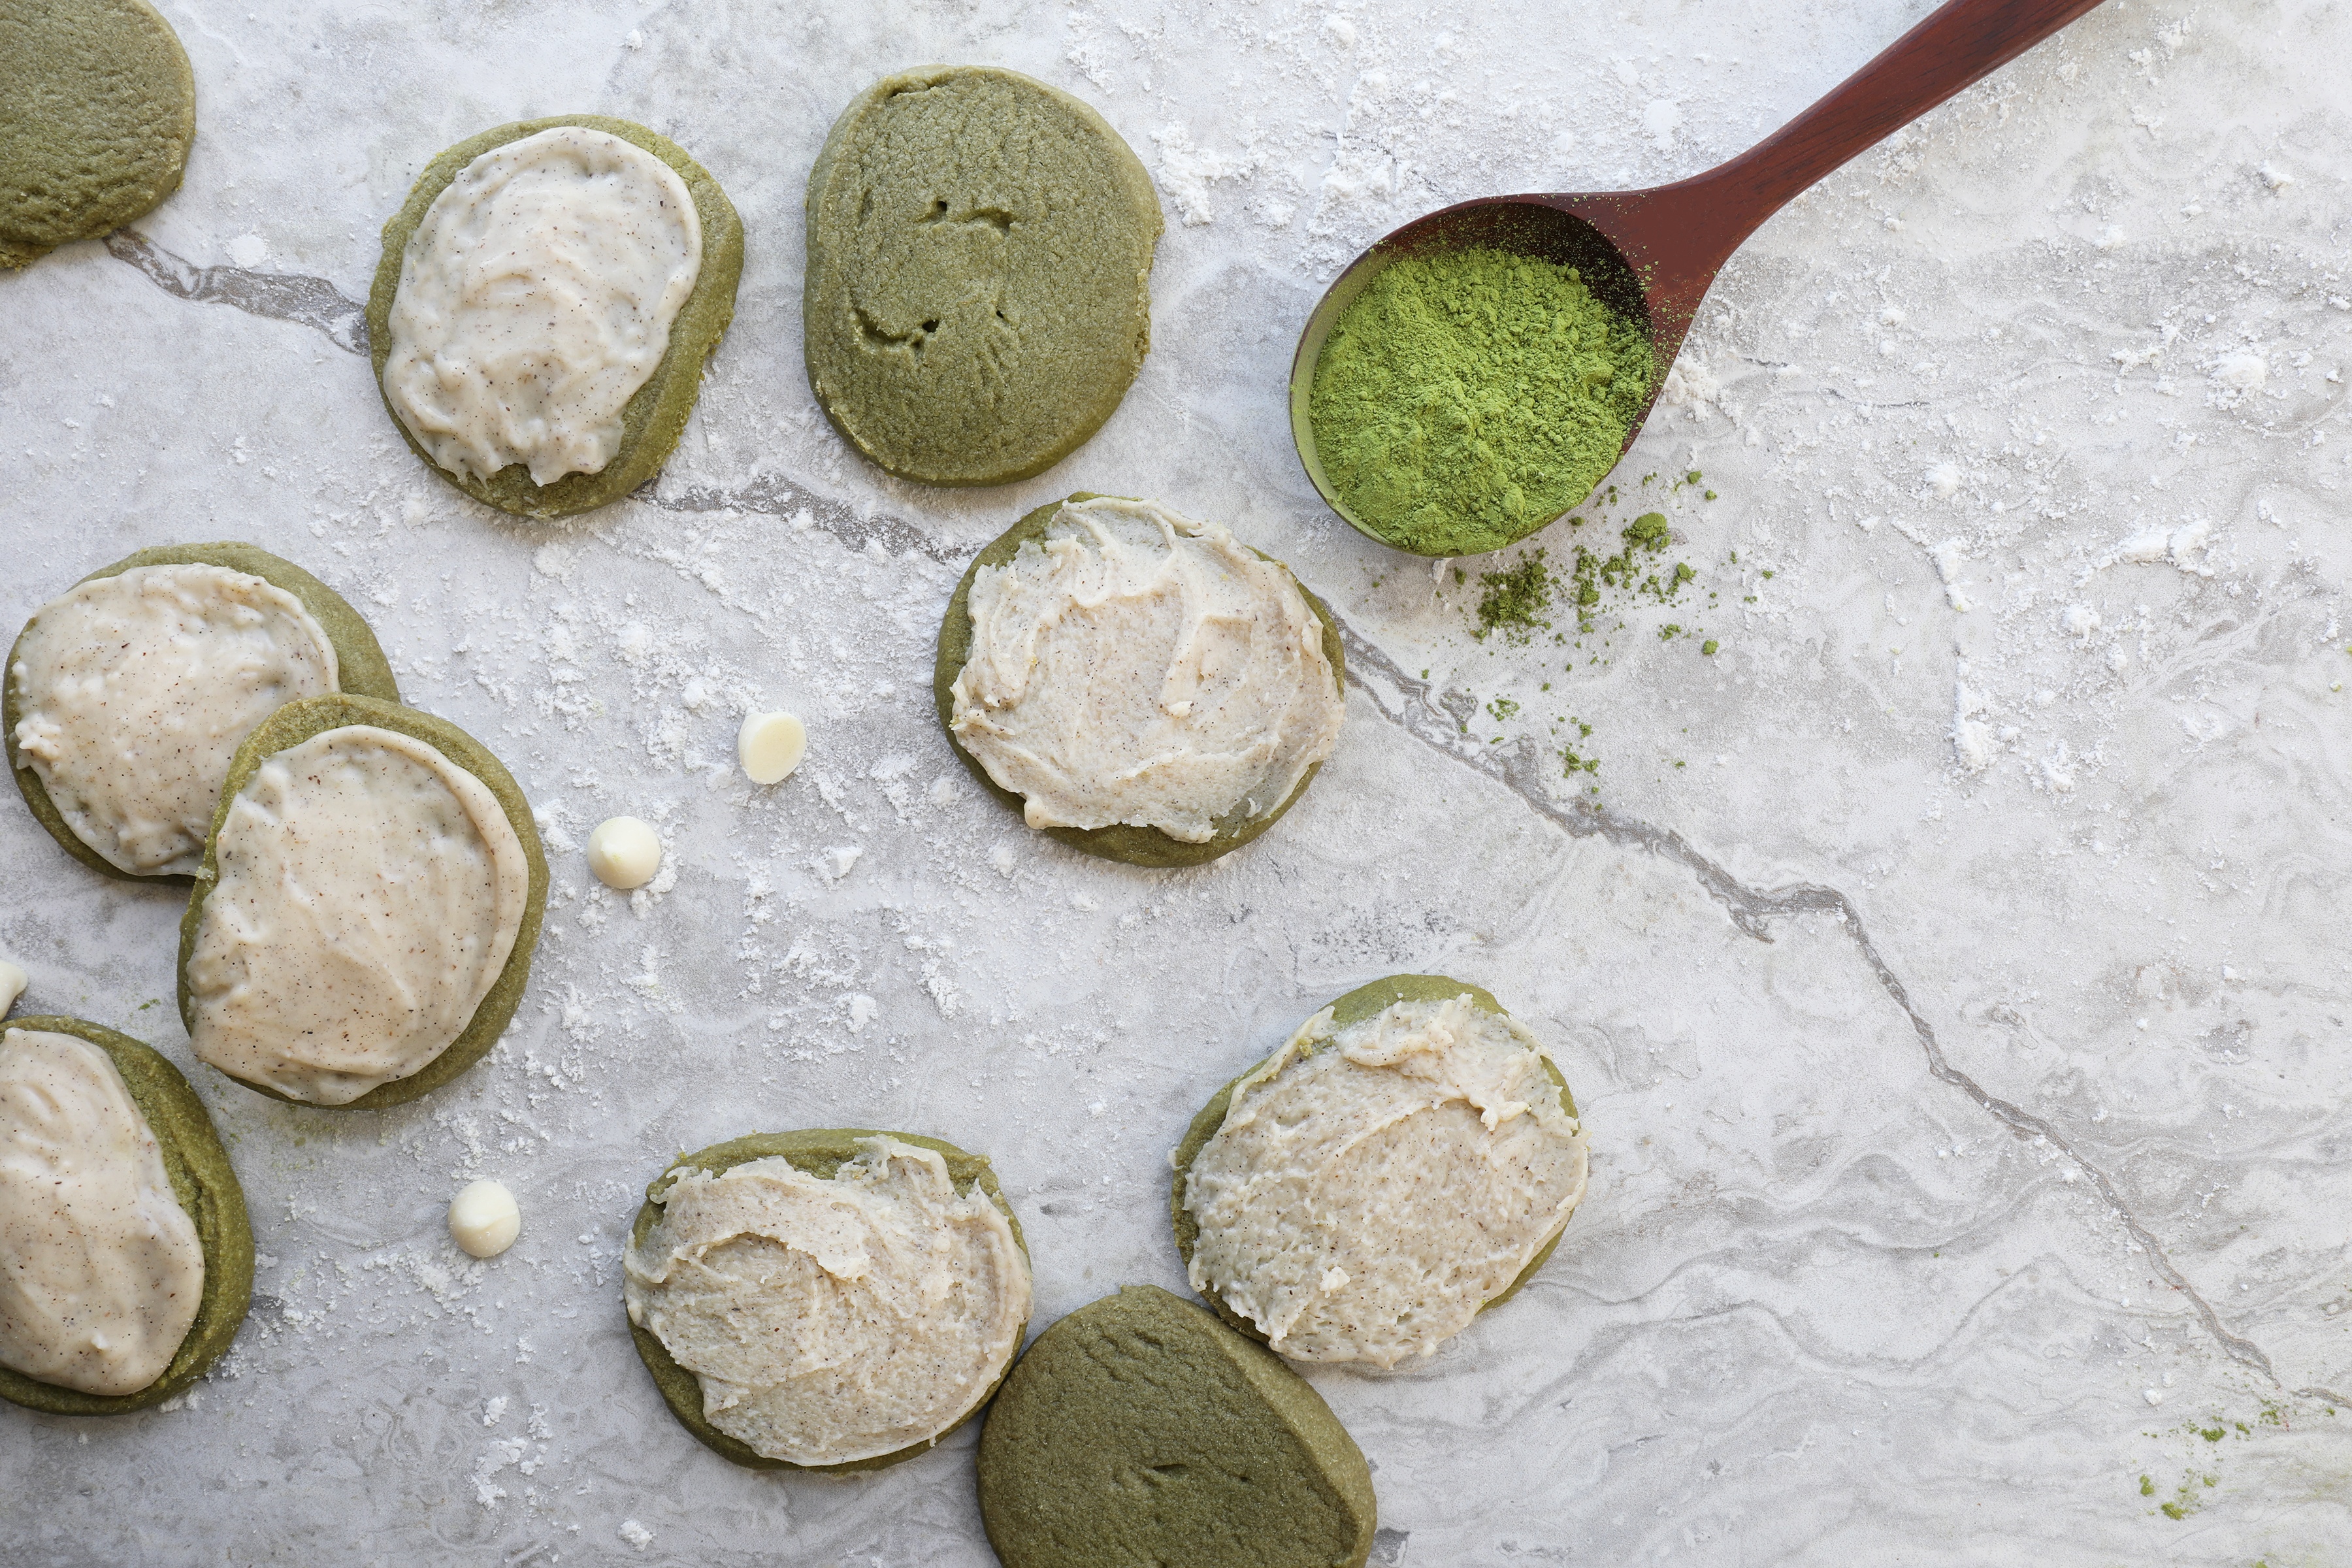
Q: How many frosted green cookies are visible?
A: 7